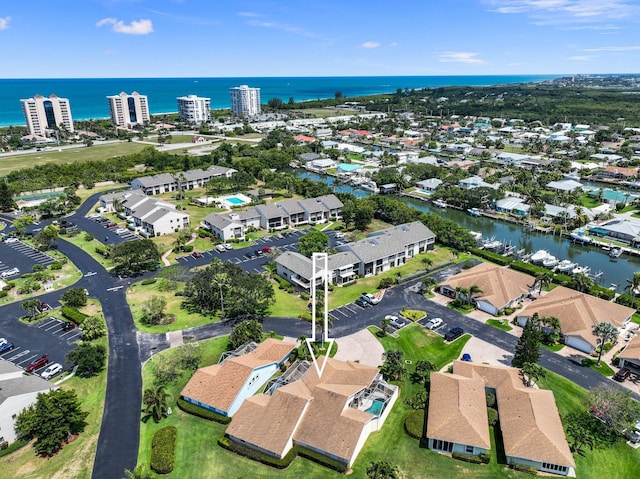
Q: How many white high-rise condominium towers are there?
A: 4